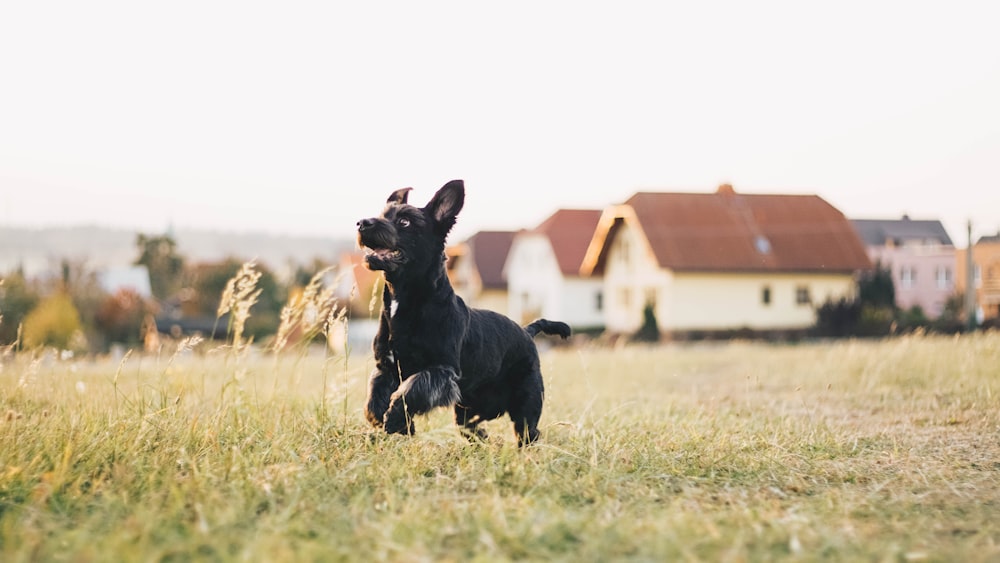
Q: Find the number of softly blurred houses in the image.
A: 5